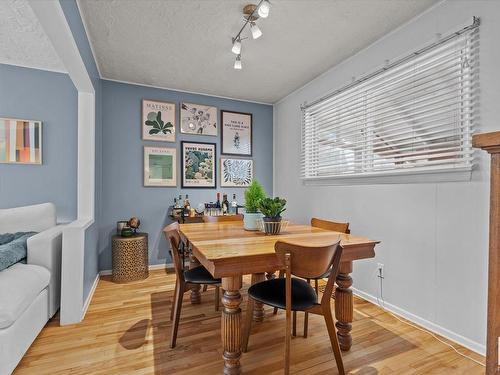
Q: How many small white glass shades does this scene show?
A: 4